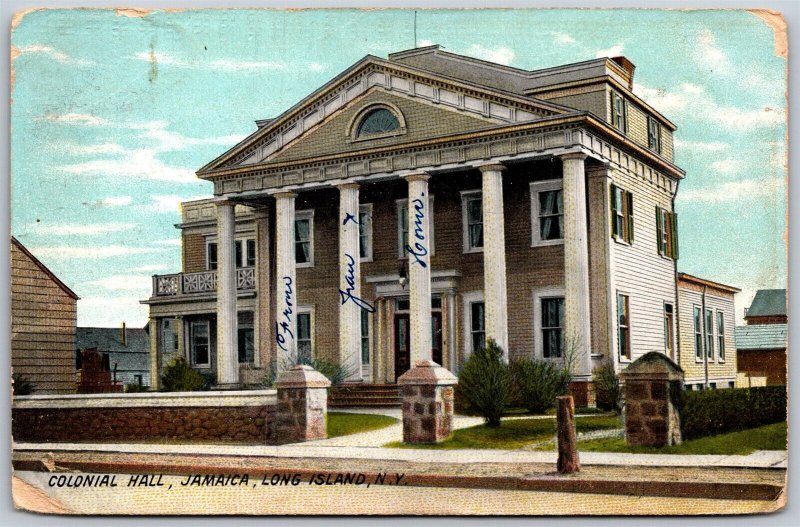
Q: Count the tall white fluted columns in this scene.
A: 6